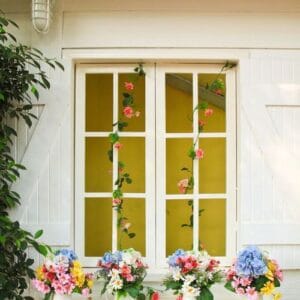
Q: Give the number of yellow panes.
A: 12